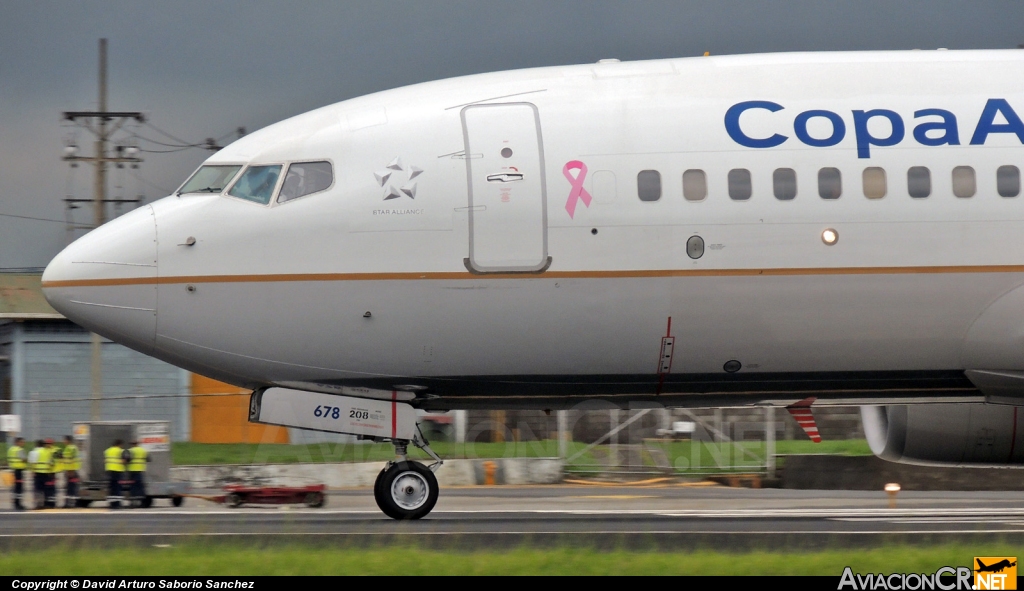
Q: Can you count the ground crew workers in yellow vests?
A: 6